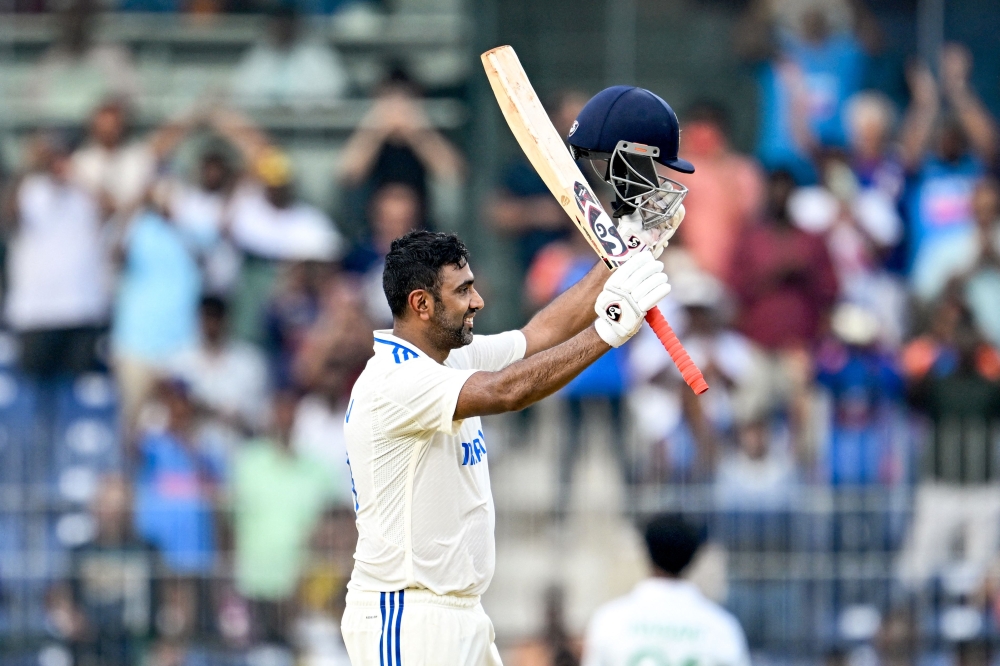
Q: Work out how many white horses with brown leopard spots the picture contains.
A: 0